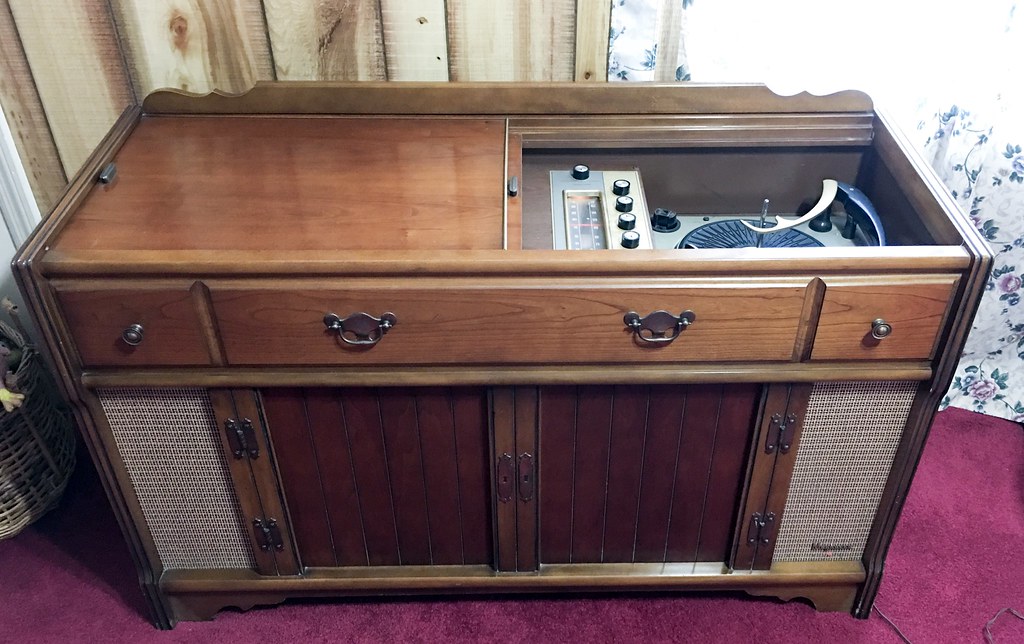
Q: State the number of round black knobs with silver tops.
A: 5